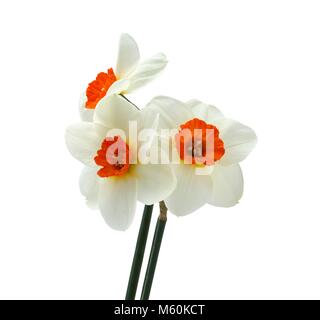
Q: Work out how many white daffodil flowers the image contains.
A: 3